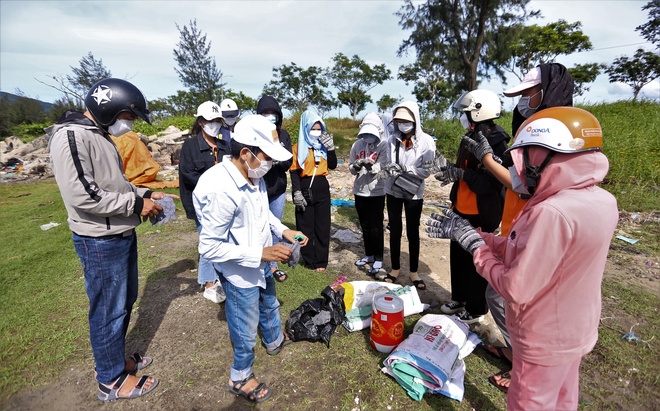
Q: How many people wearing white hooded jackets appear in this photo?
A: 2